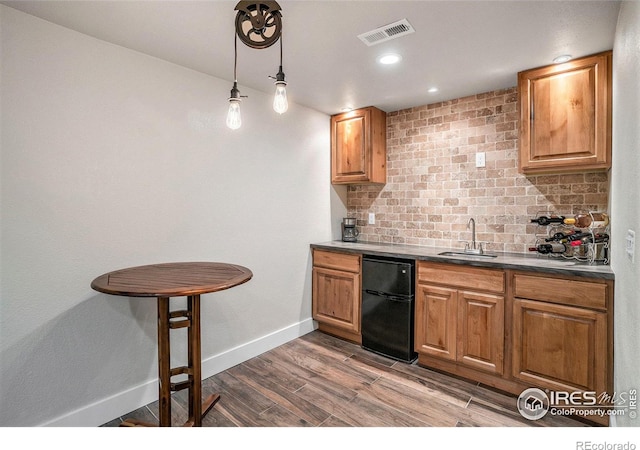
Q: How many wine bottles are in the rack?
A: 6